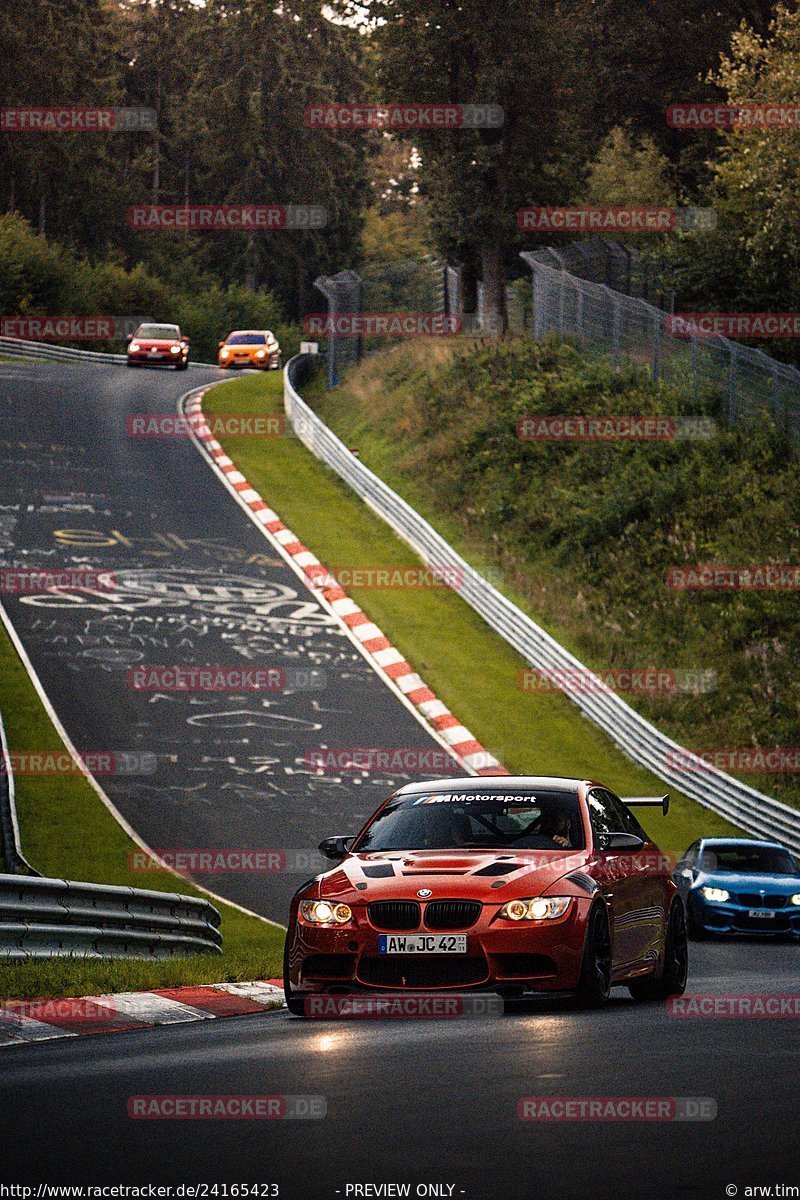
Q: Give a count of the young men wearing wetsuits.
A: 0